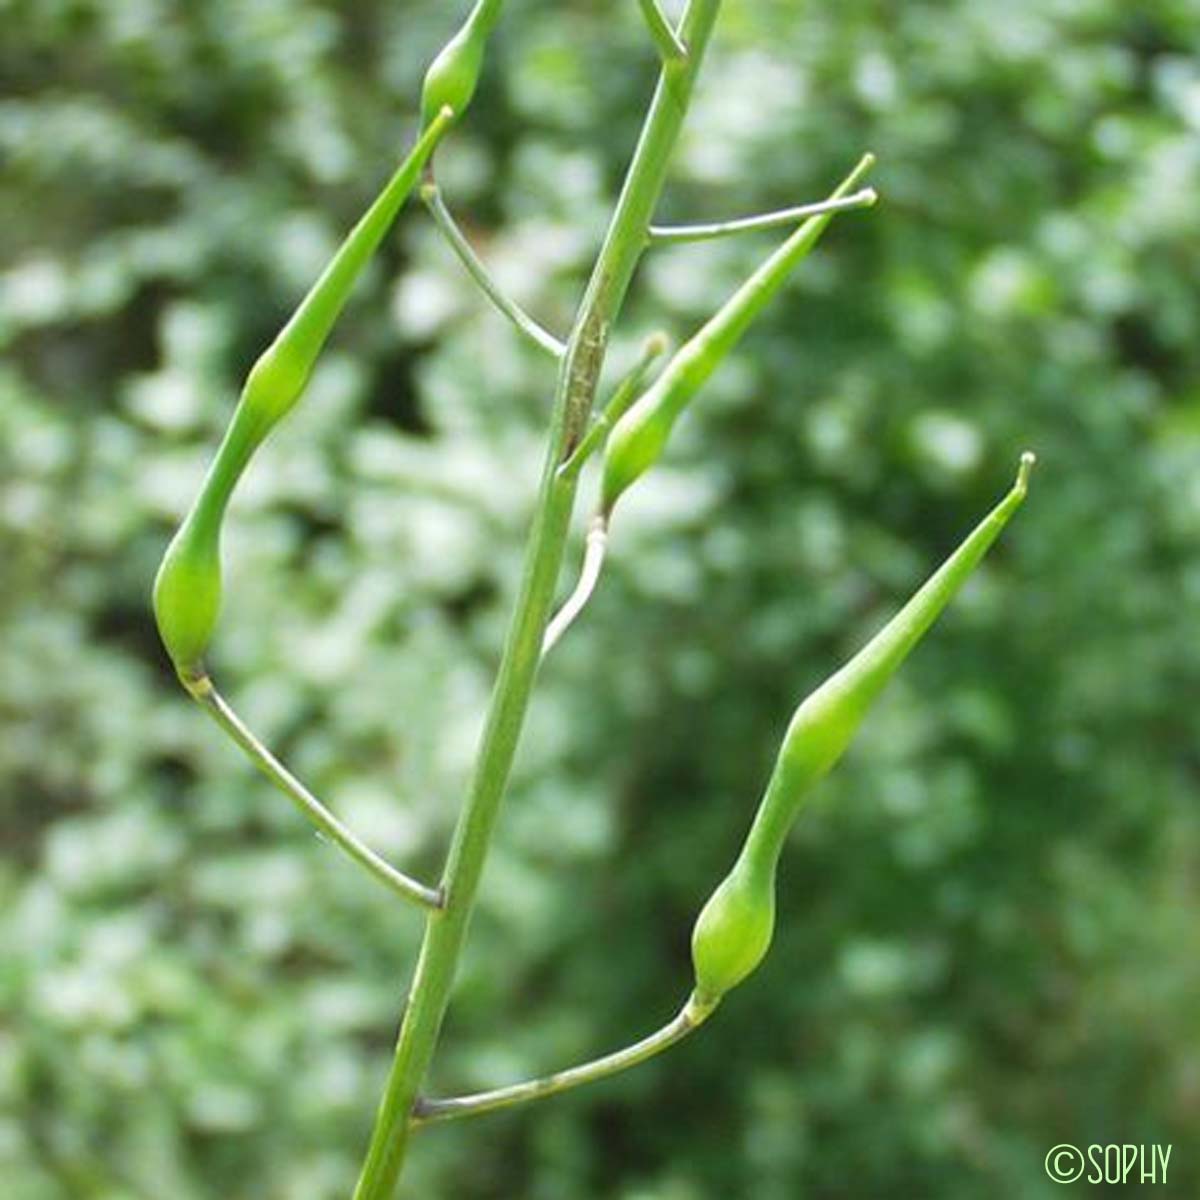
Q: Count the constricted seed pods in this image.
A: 4